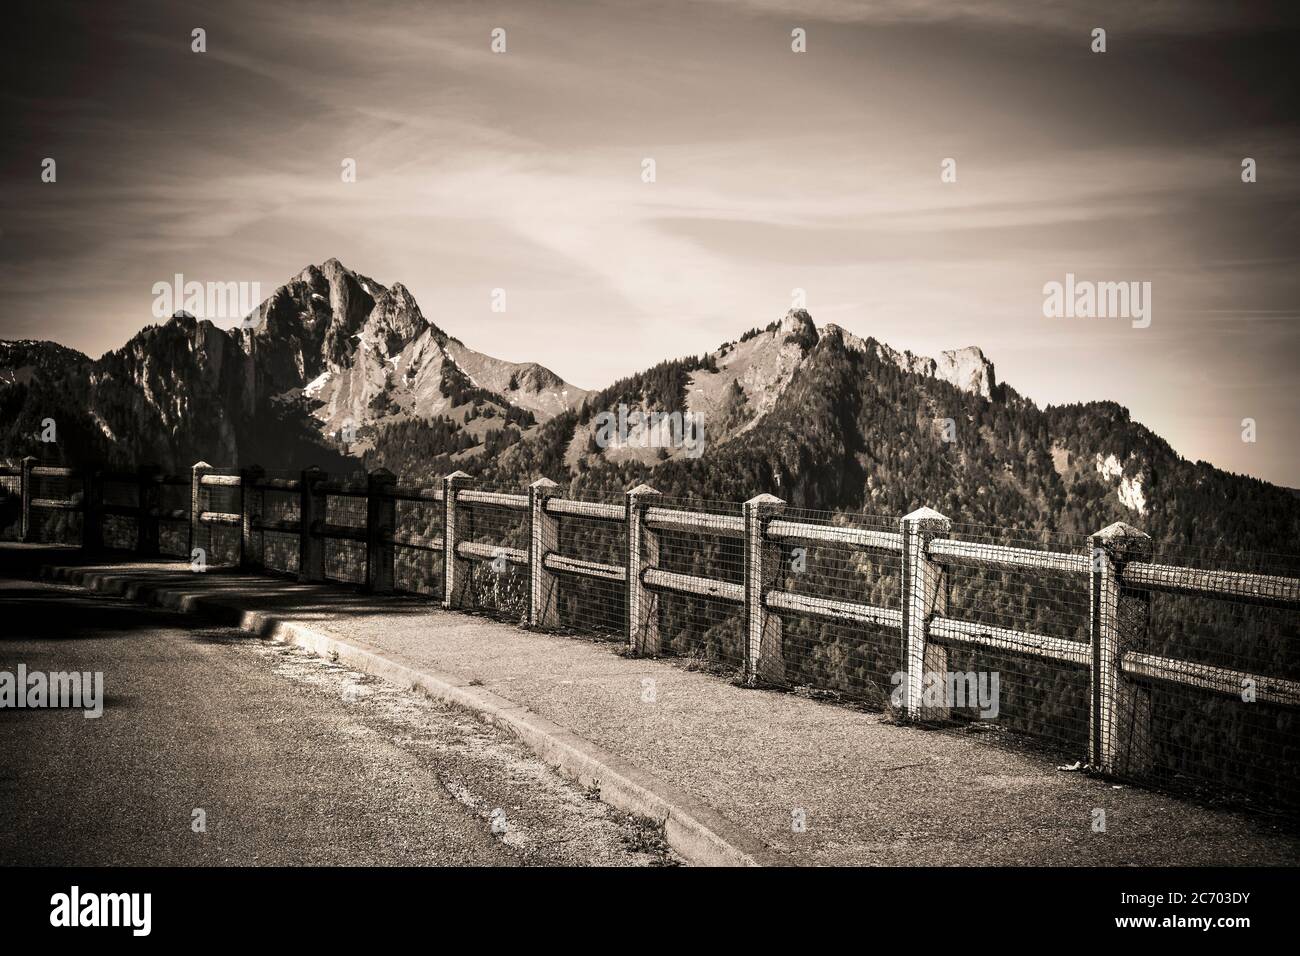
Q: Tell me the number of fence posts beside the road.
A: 13